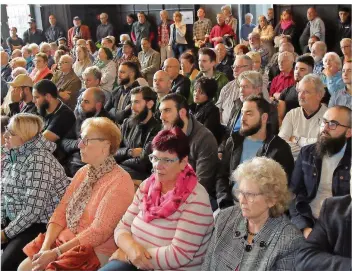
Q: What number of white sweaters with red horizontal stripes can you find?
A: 1